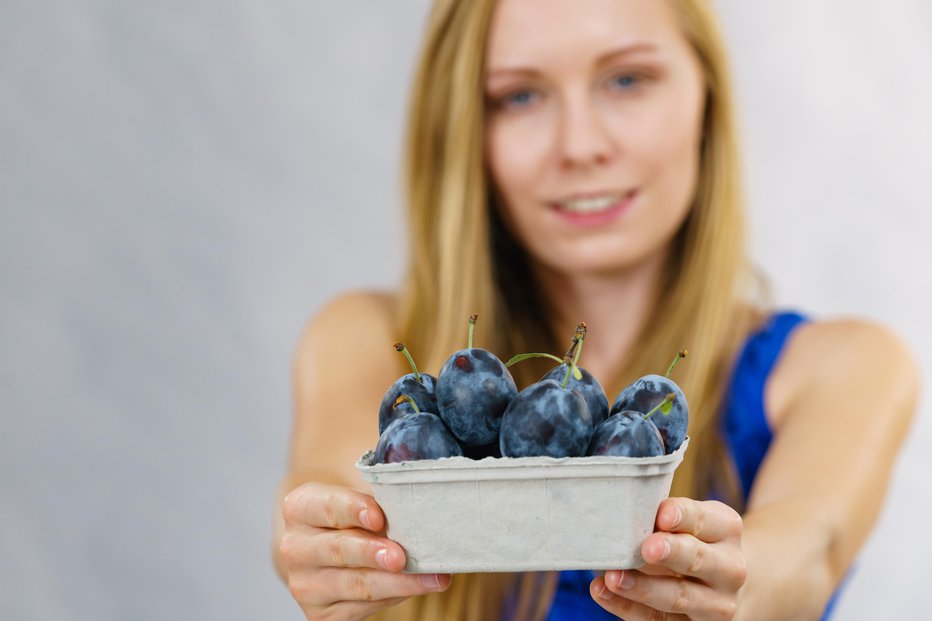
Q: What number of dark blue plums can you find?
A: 7